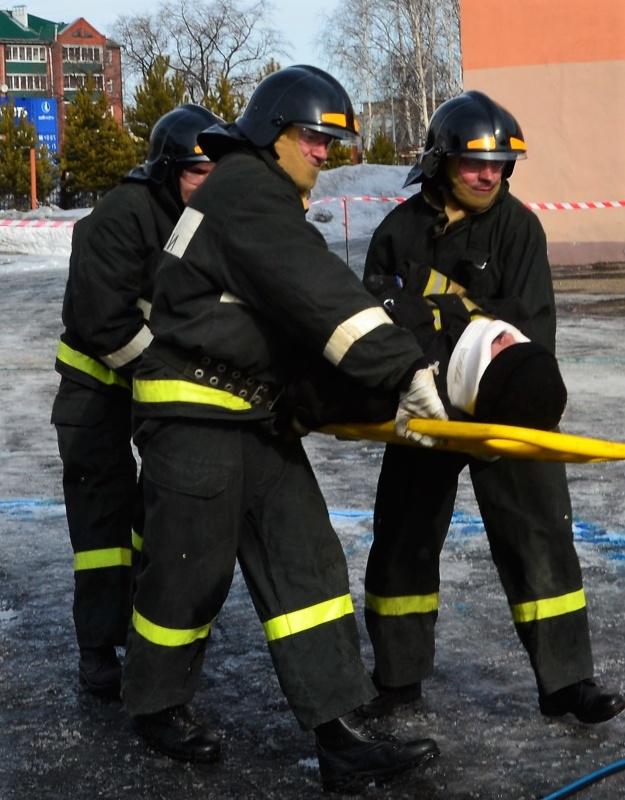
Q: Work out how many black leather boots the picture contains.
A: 5